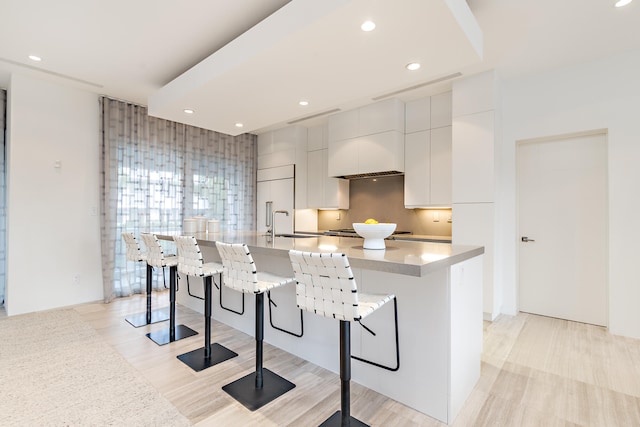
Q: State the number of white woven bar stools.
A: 5